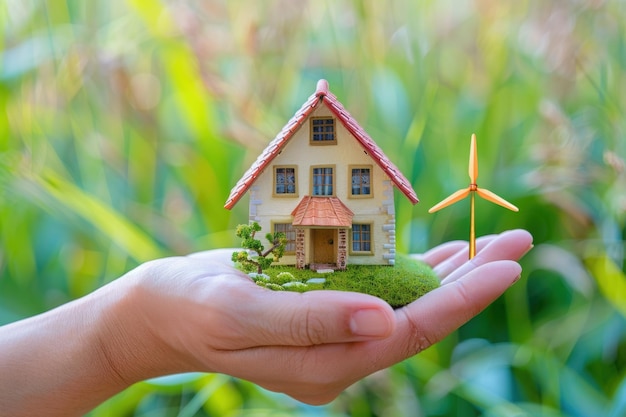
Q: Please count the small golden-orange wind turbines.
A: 1